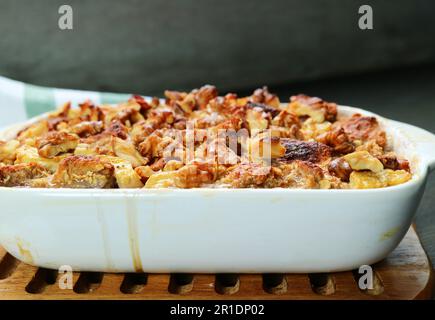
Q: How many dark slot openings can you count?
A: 9